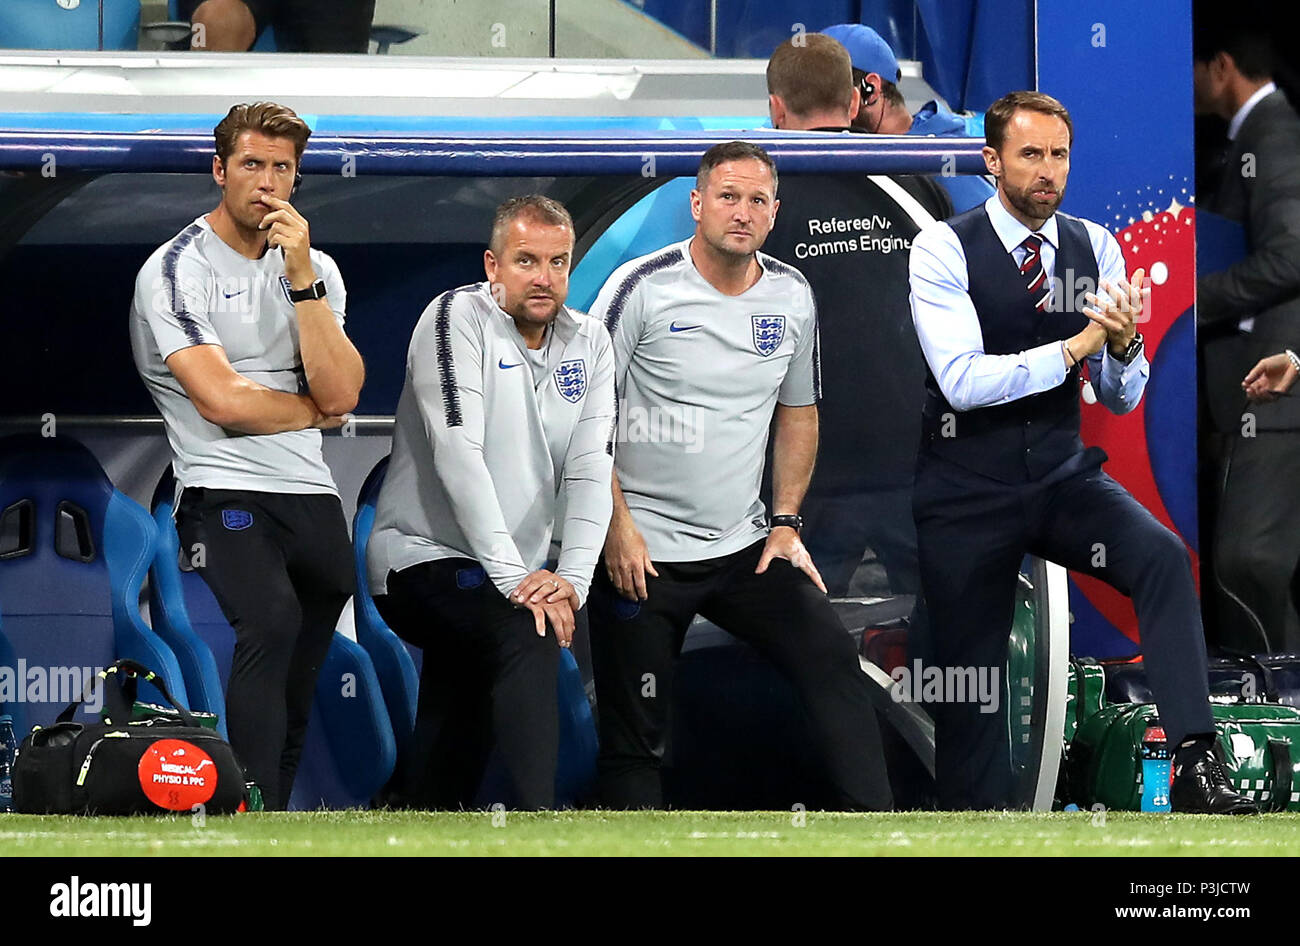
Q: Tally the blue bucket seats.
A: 3